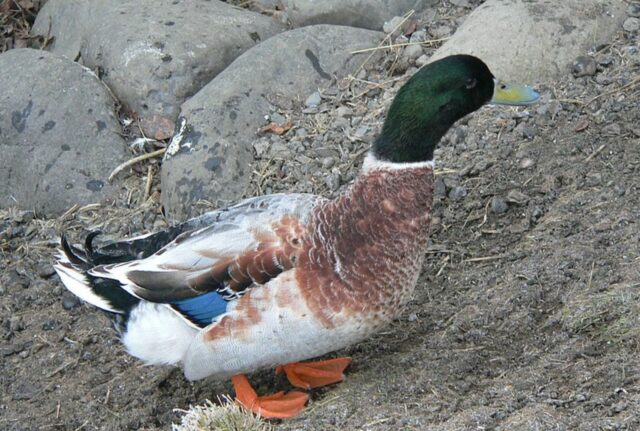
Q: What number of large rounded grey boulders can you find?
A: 5